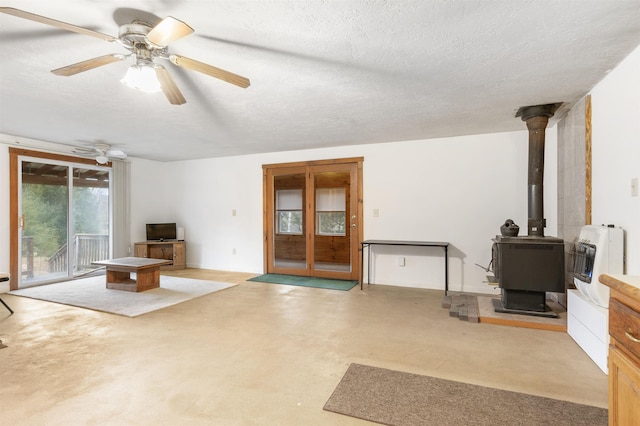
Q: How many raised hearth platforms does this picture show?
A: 1